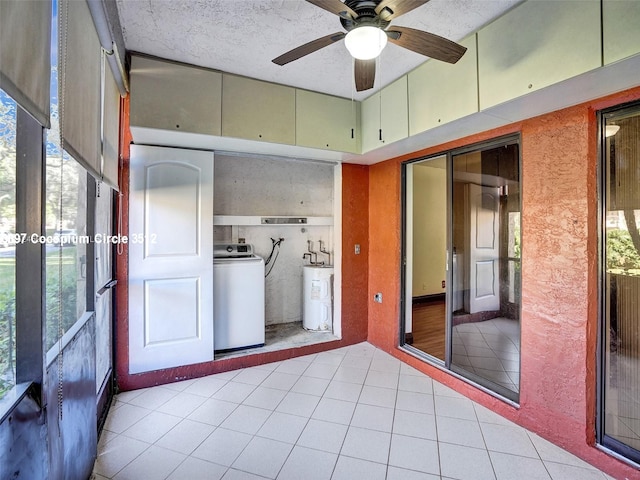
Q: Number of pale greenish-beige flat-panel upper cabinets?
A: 7